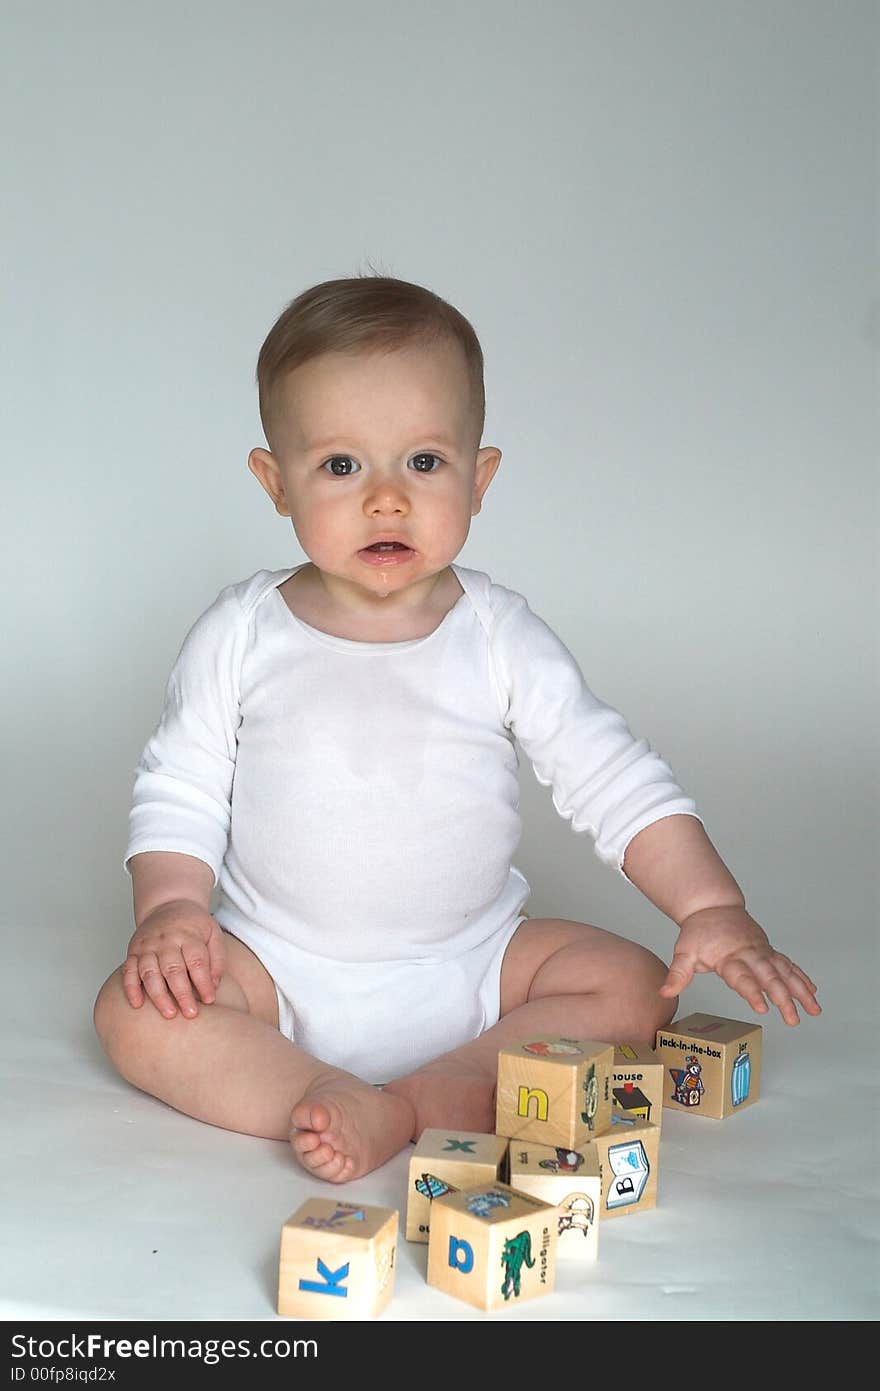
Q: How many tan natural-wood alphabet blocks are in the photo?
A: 8